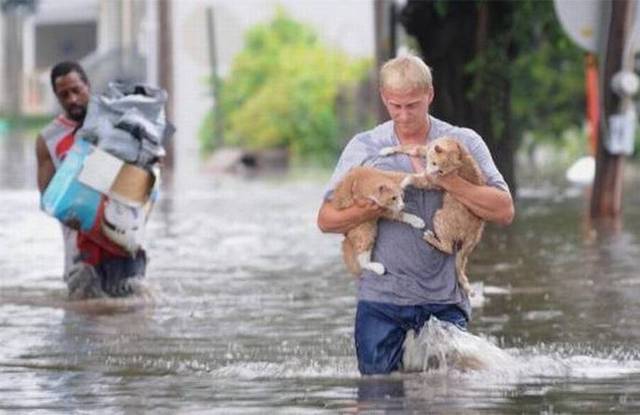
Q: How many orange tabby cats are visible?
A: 2